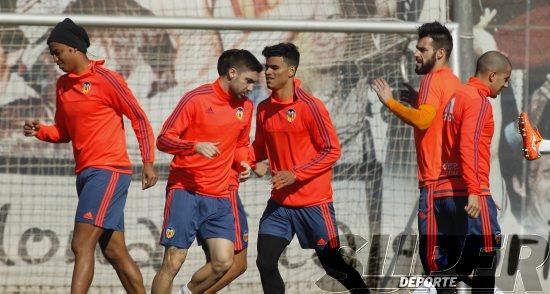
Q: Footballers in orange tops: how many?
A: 5